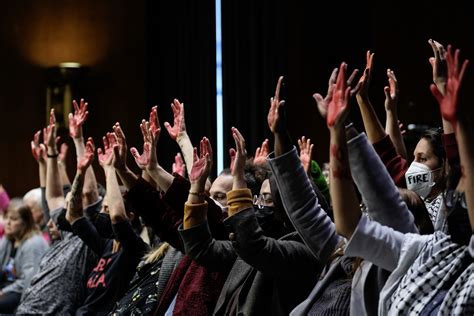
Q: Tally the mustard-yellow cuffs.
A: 2